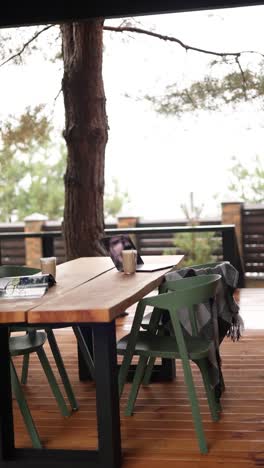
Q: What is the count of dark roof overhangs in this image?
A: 1